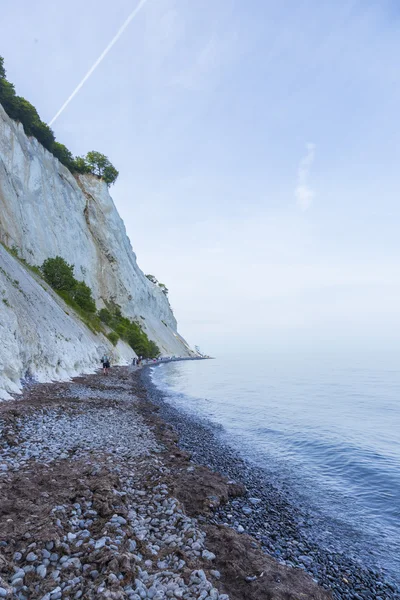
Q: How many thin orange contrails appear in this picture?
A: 0